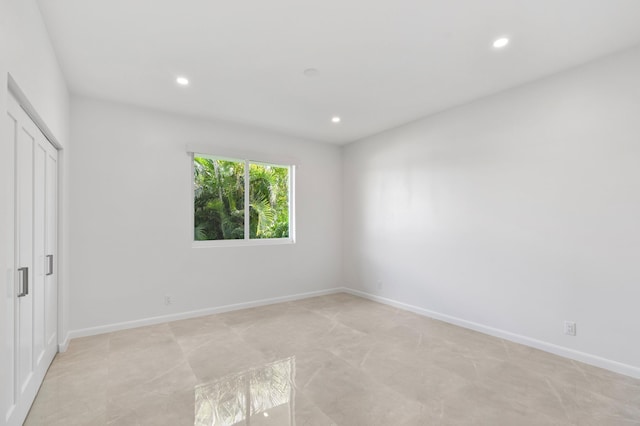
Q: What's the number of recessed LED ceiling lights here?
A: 3